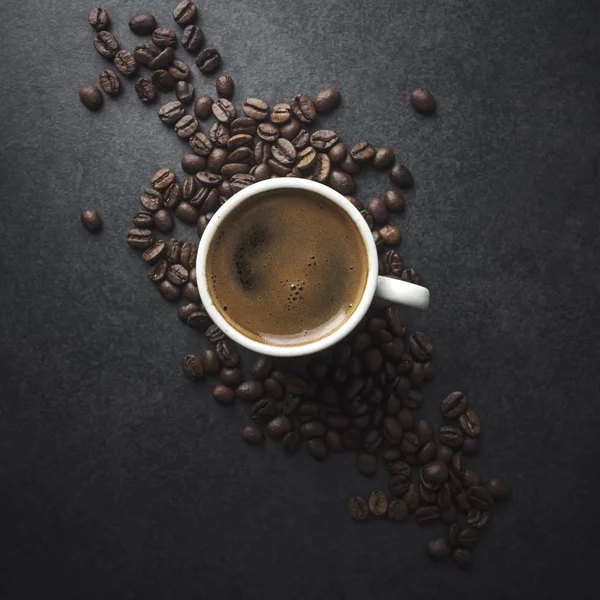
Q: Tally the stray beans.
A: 2